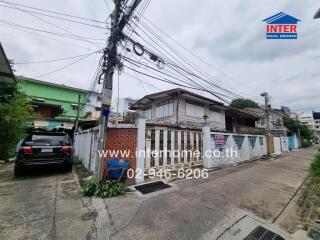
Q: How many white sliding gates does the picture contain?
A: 1